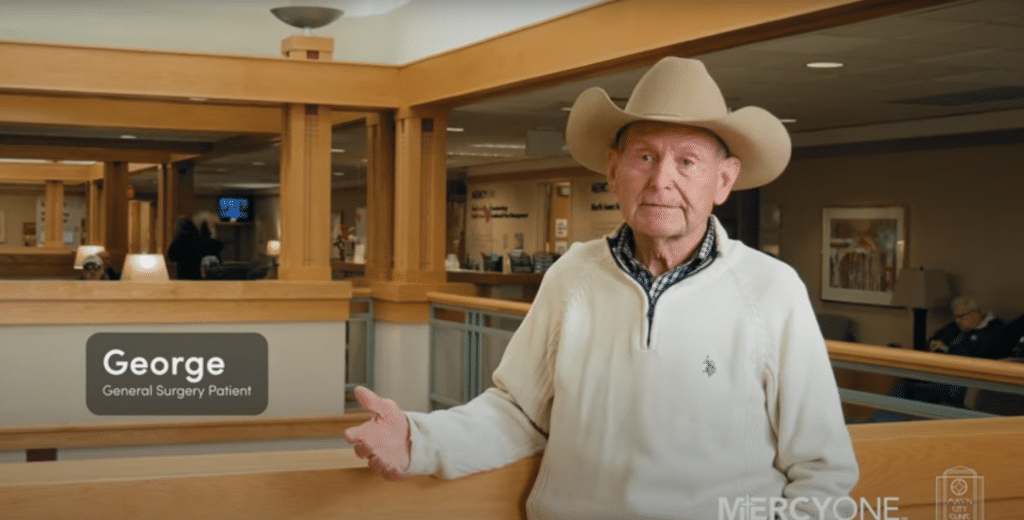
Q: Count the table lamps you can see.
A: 4